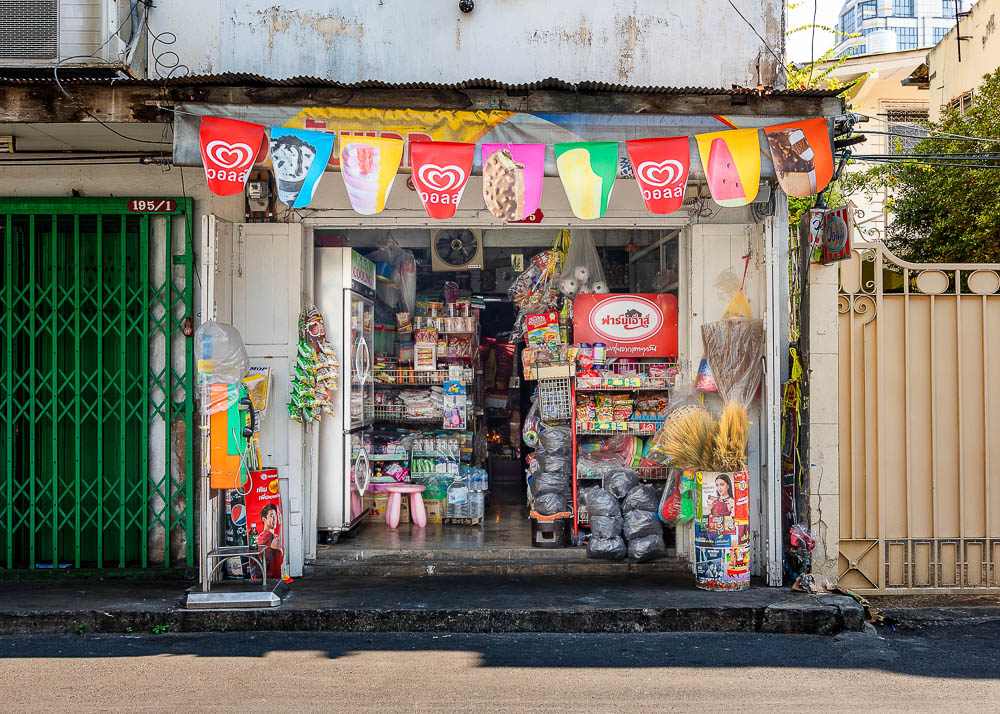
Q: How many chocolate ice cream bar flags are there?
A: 2